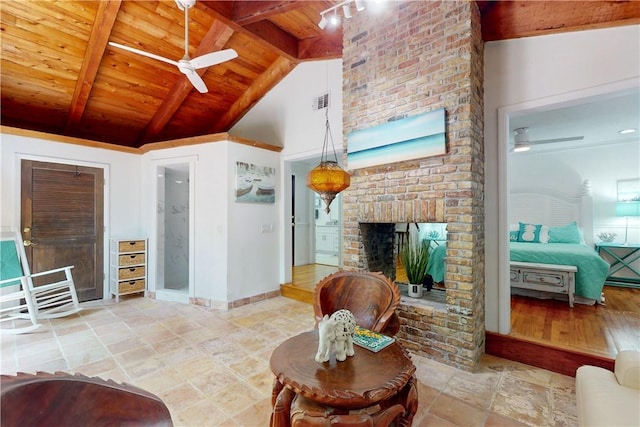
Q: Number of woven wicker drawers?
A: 4